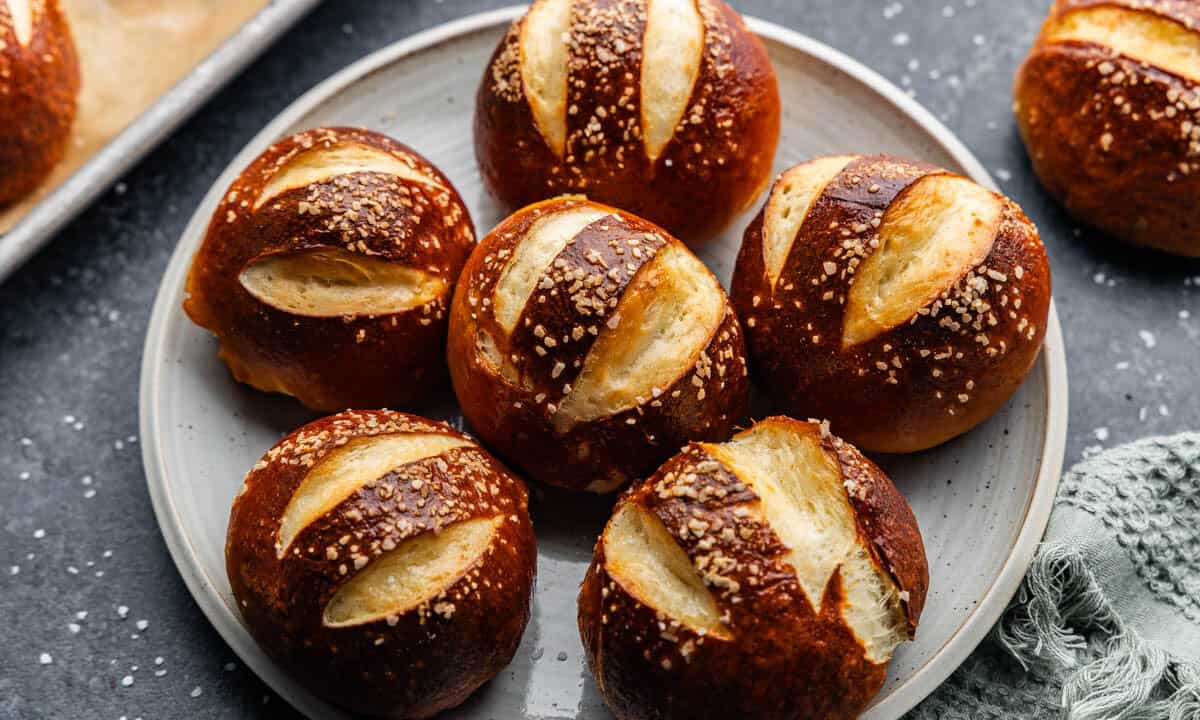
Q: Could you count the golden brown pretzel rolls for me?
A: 8